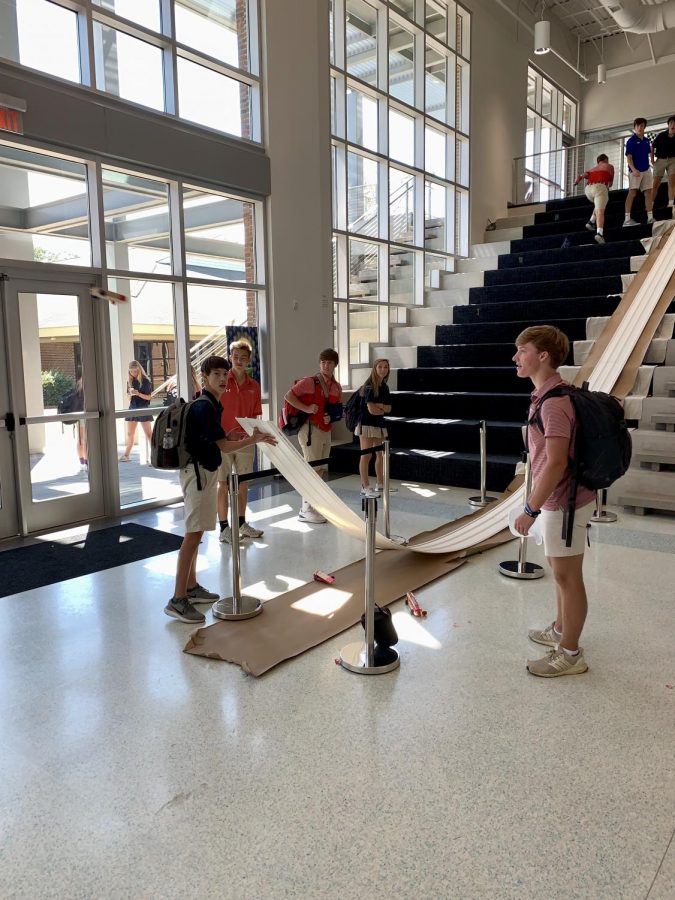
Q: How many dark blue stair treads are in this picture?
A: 14